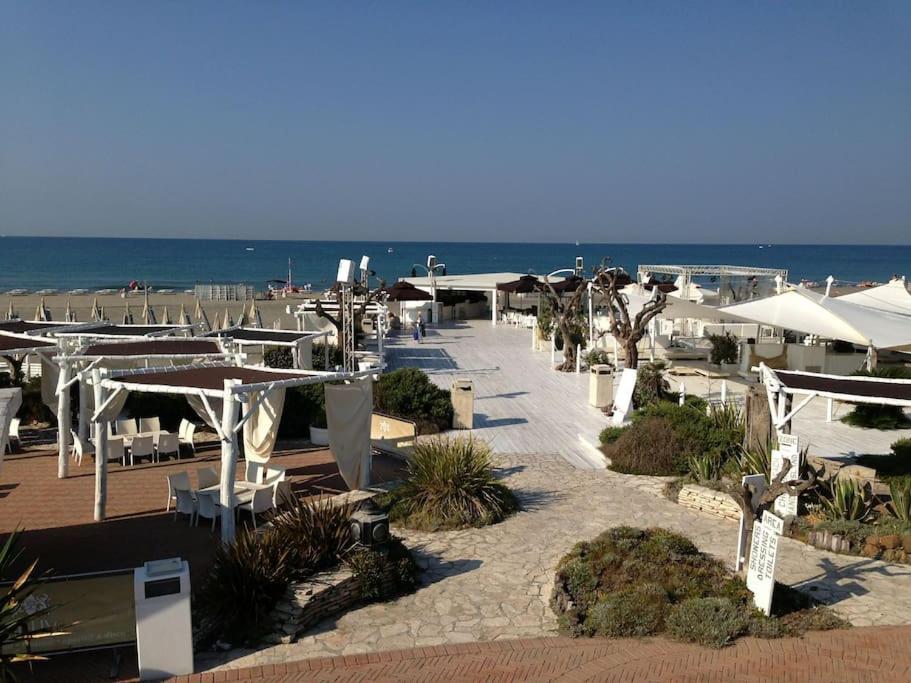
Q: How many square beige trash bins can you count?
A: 2